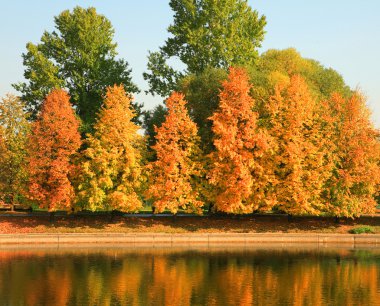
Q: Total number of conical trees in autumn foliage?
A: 6